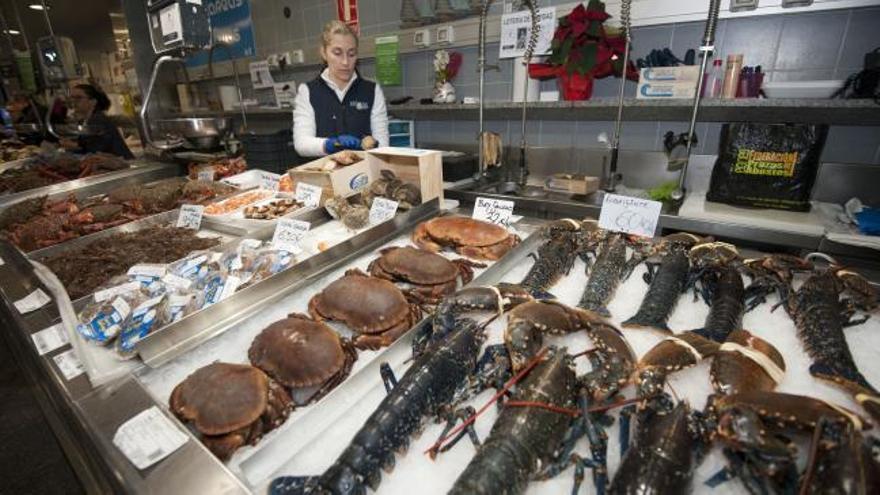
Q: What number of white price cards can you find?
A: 8